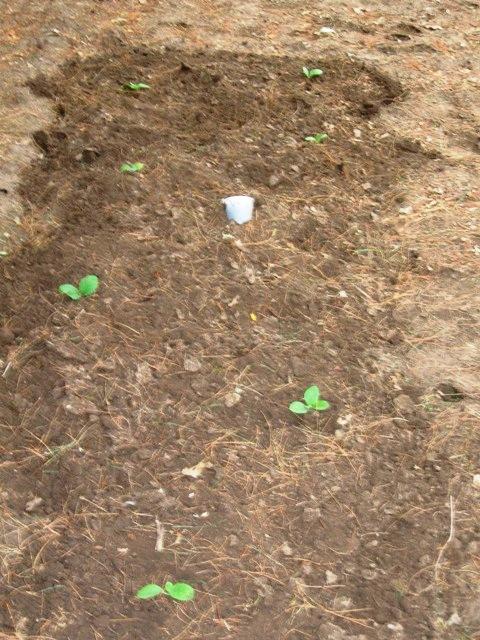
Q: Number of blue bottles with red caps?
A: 0